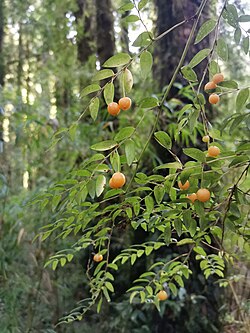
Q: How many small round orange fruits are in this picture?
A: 14